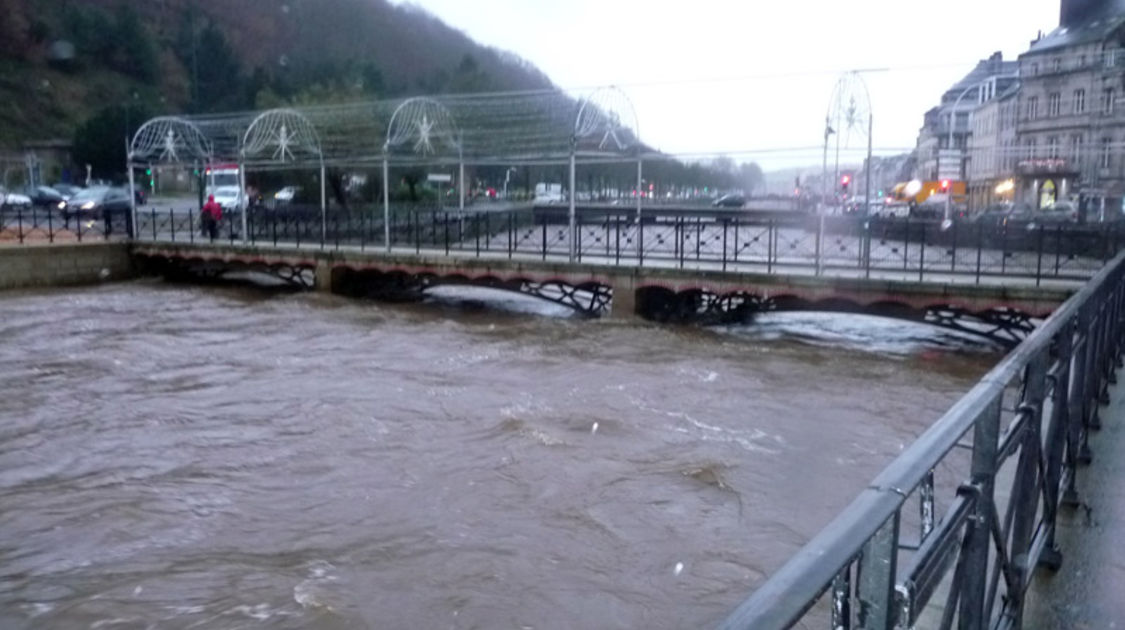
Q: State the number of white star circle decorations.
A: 5